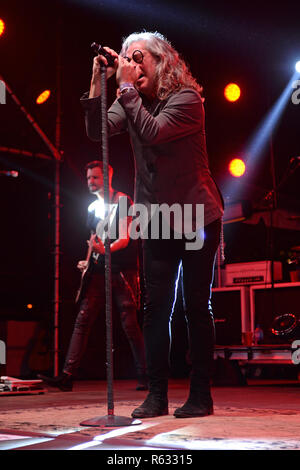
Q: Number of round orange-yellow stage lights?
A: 4